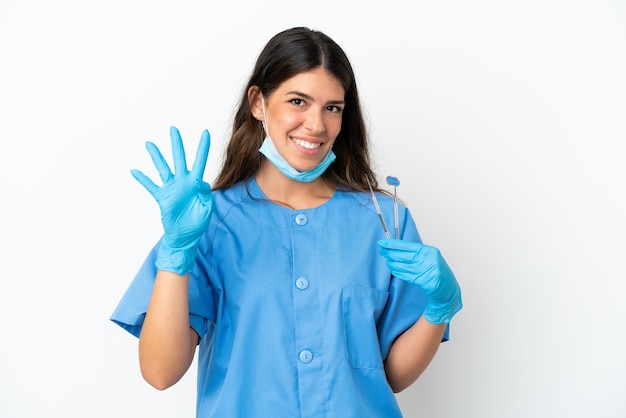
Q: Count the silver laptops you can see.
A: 0